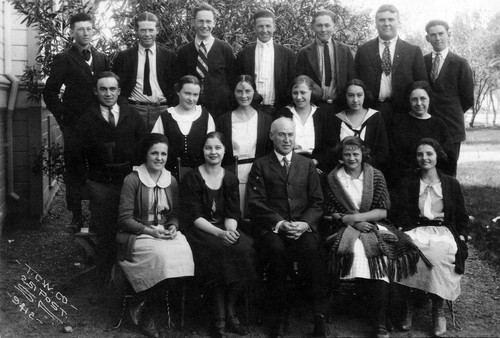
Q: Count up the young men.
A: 8